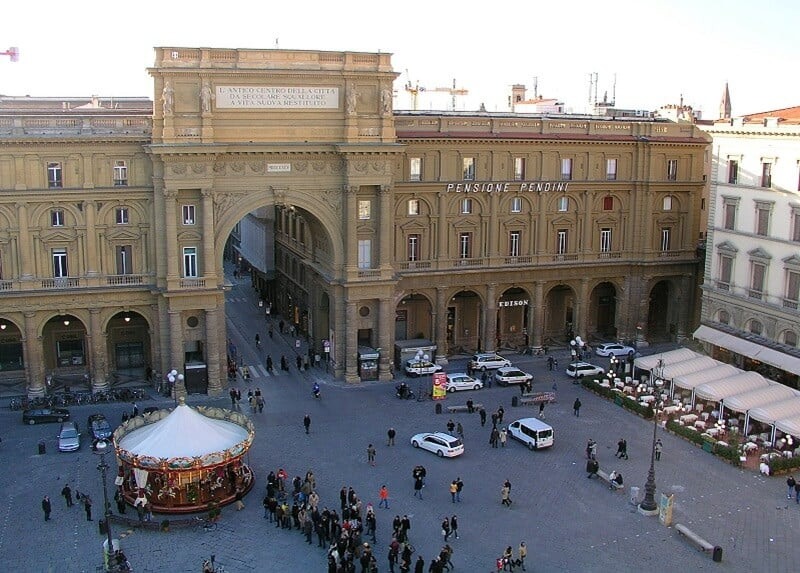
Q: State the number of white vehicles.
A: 8